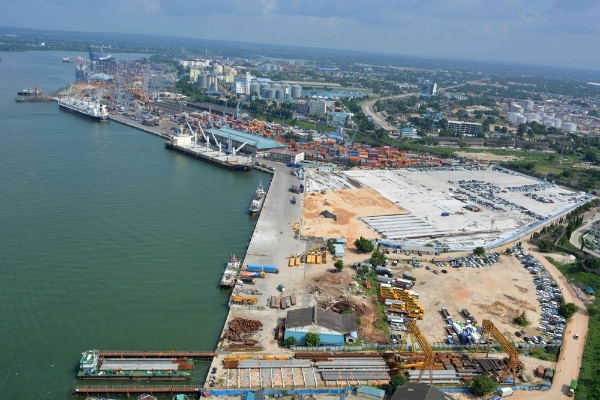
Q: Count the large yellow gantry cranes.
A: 2